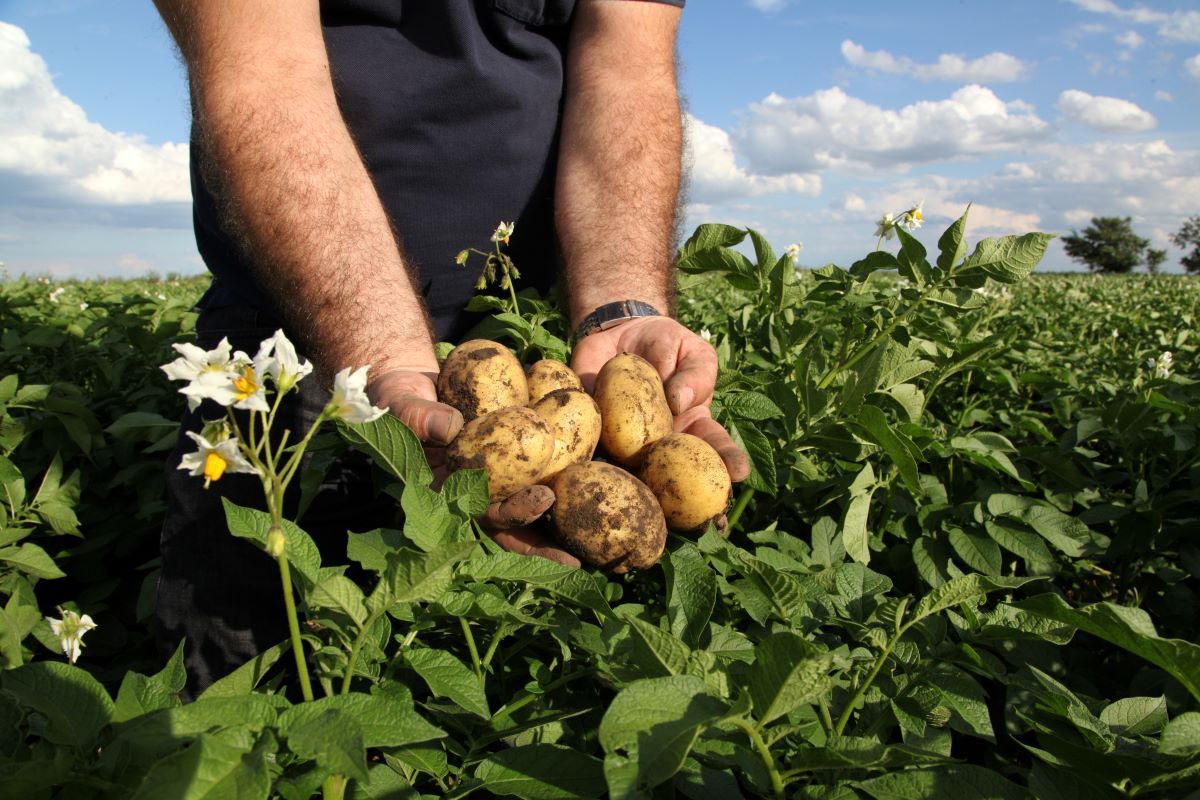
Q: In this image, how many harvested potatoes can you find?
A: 7